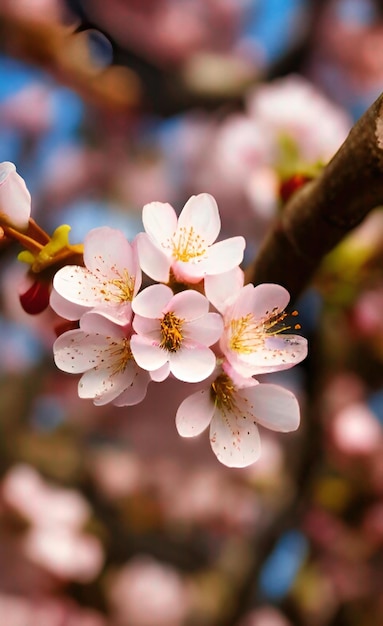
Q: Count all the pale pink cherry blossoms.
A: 6